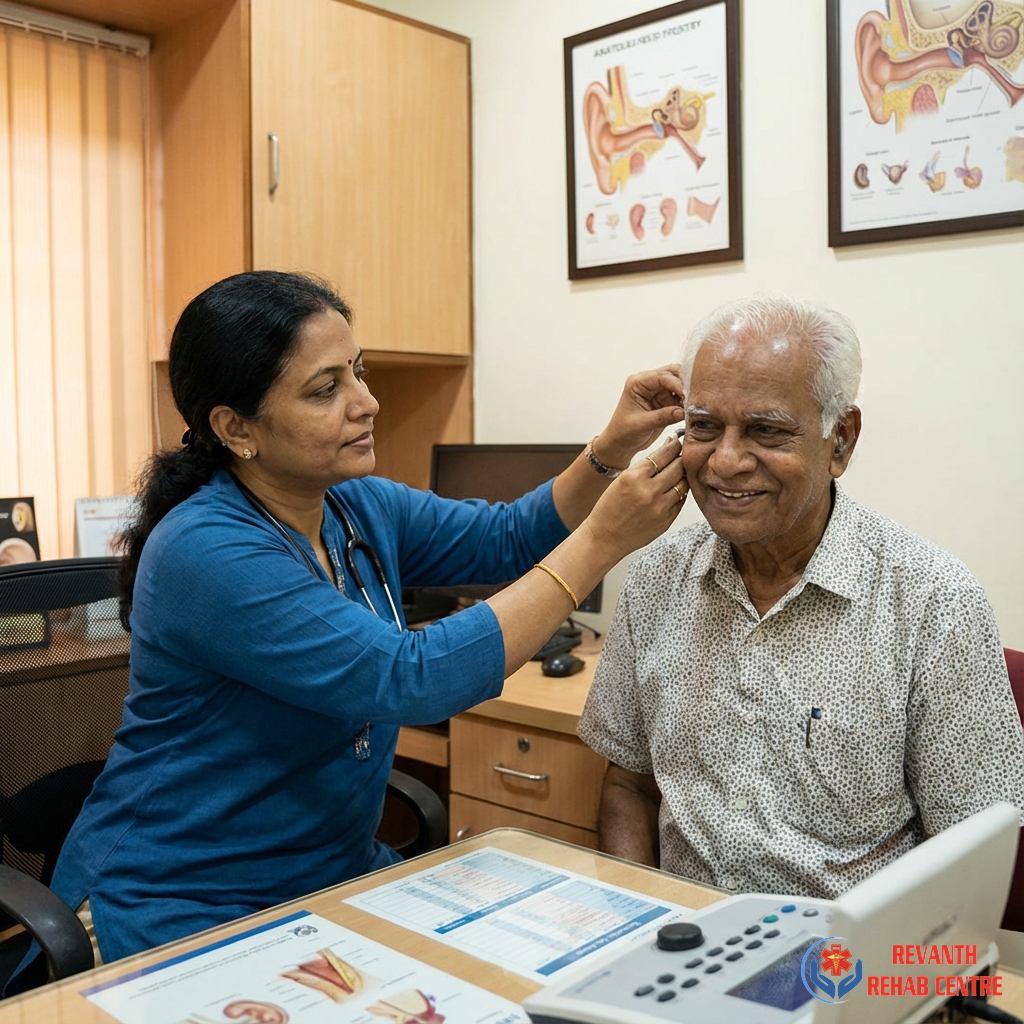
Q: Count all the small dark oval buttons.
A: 12